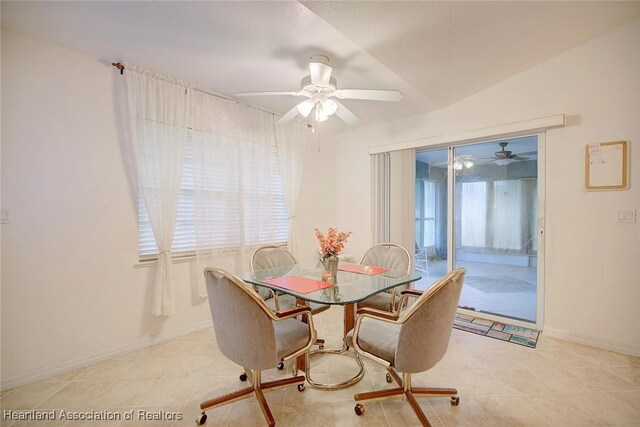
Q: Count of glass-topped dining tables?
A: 1